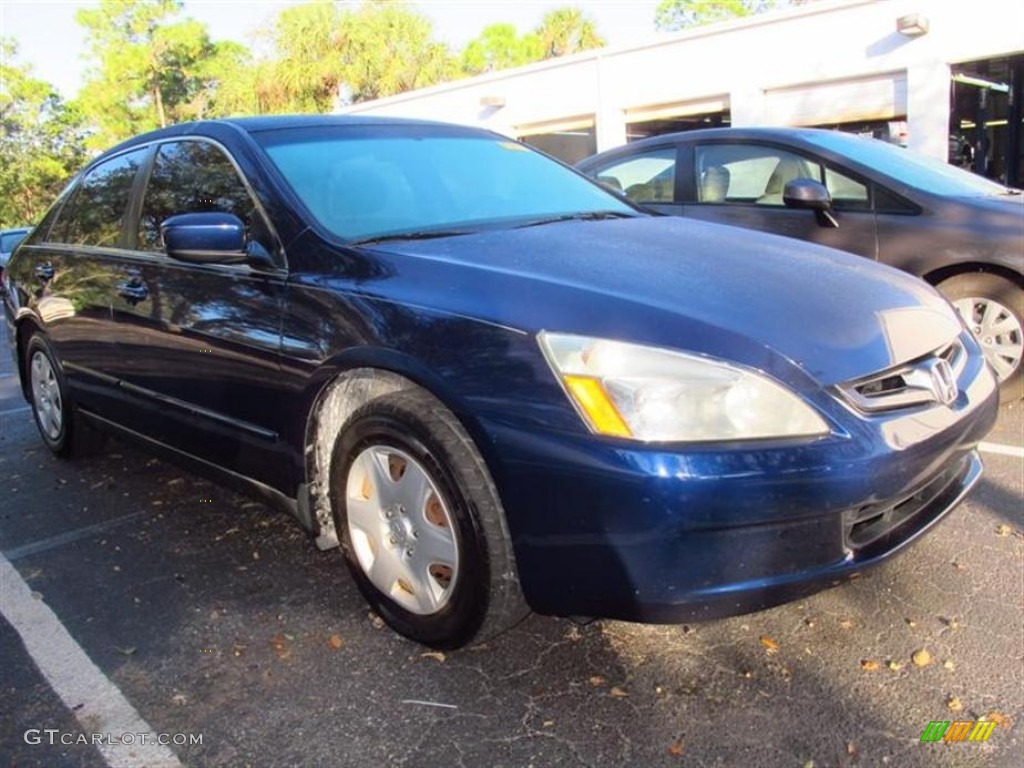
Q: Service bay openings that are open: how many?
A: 4